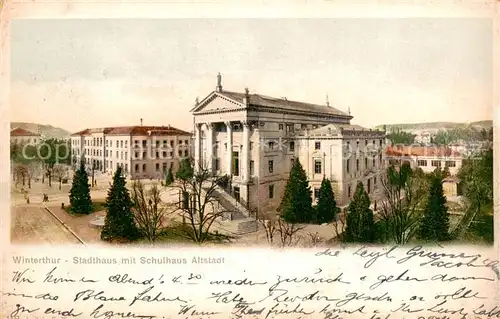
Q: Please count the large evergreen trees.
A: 6